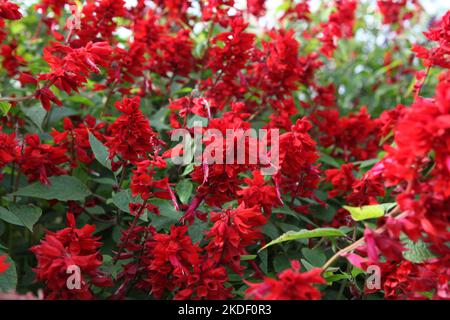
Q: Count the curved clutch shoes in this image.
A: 0